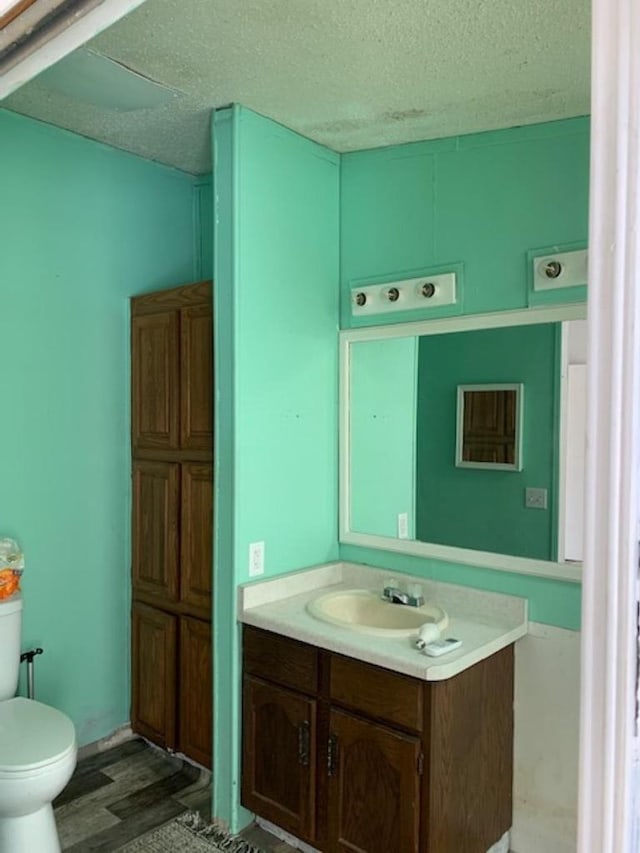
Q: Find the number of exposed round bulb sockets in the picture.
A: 4